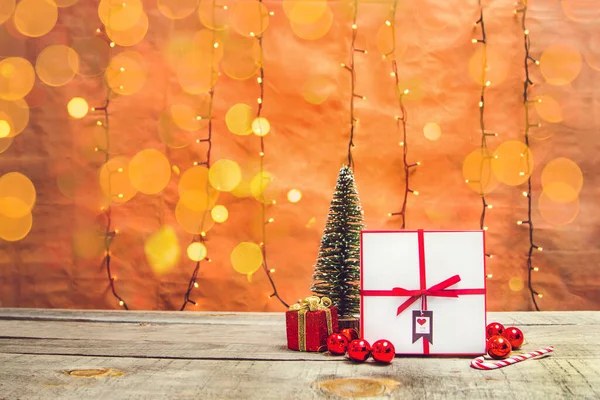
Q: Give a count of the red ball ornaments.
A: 7